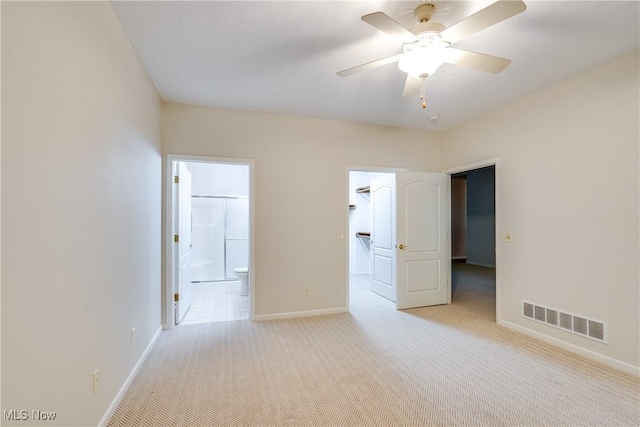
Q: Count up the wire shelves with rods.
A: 3